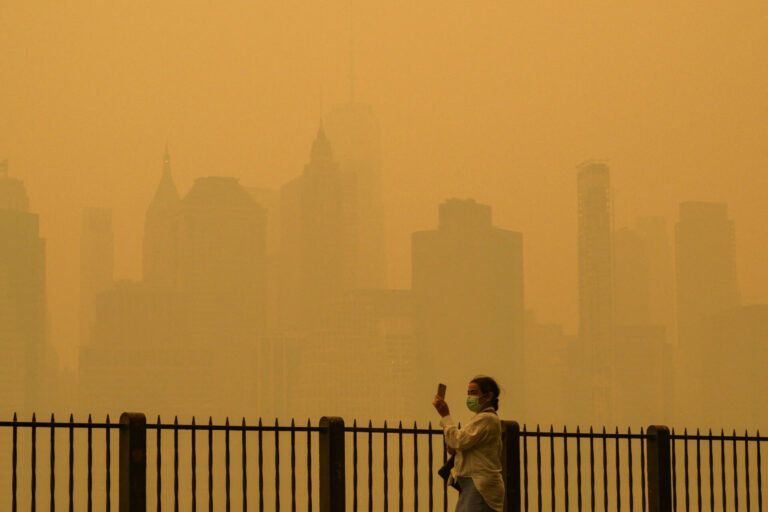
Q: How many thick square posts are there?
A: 4